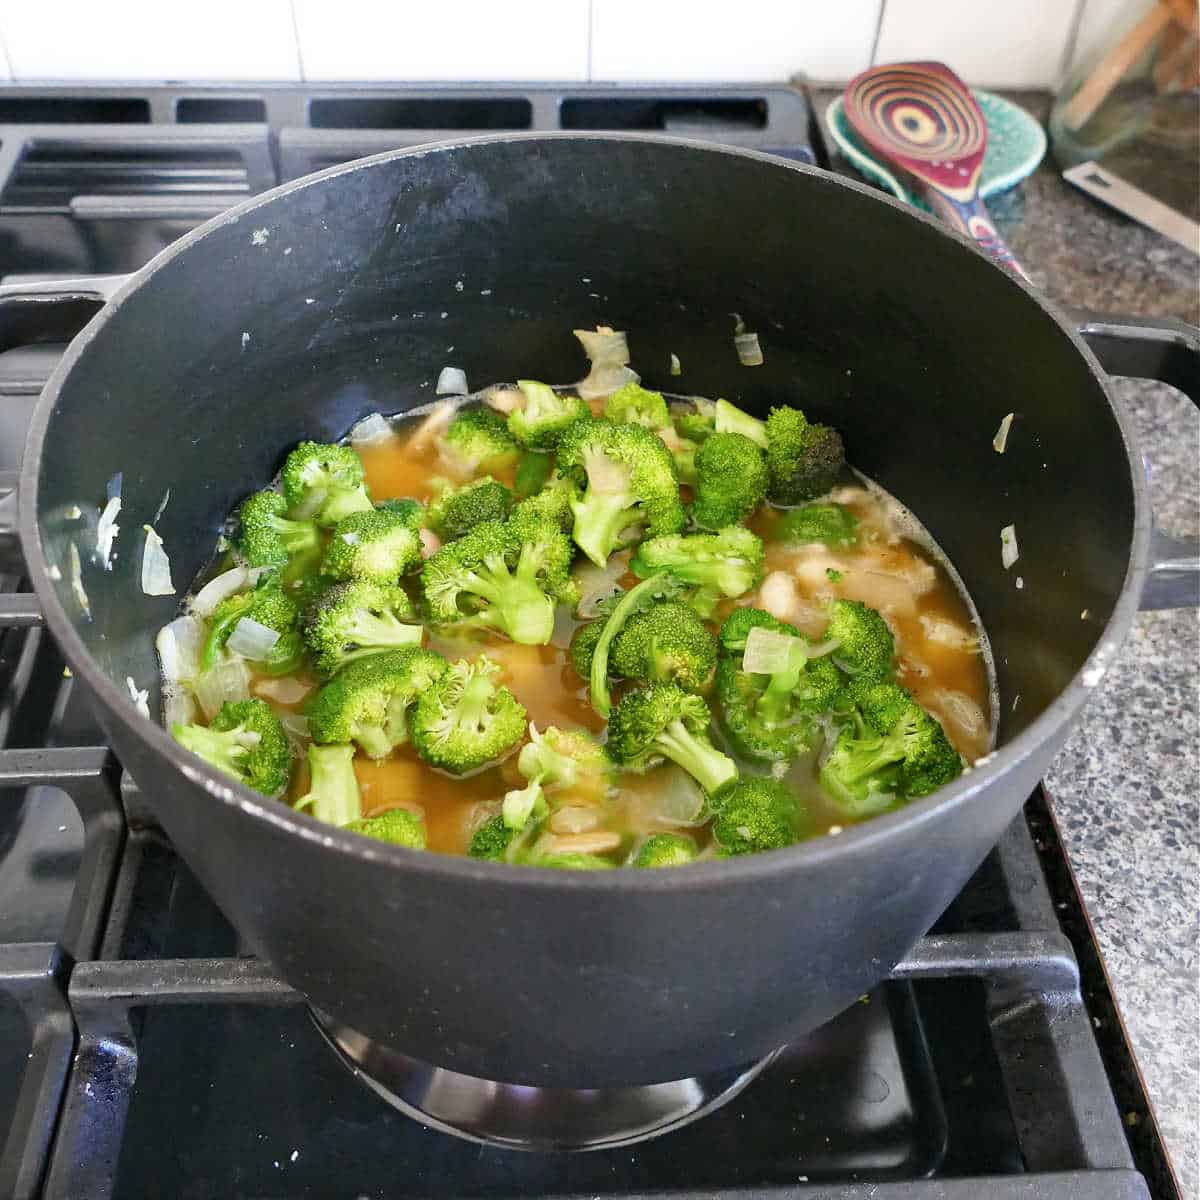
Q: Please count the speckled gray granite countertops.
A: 1